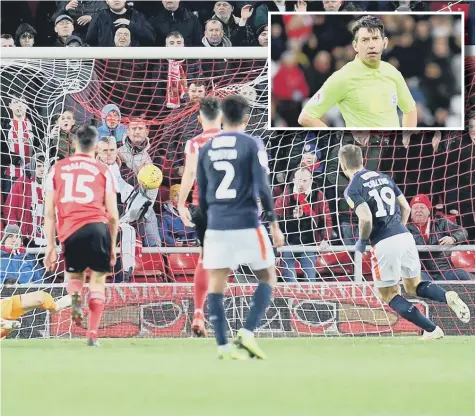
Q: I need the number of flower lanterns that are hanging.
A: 0